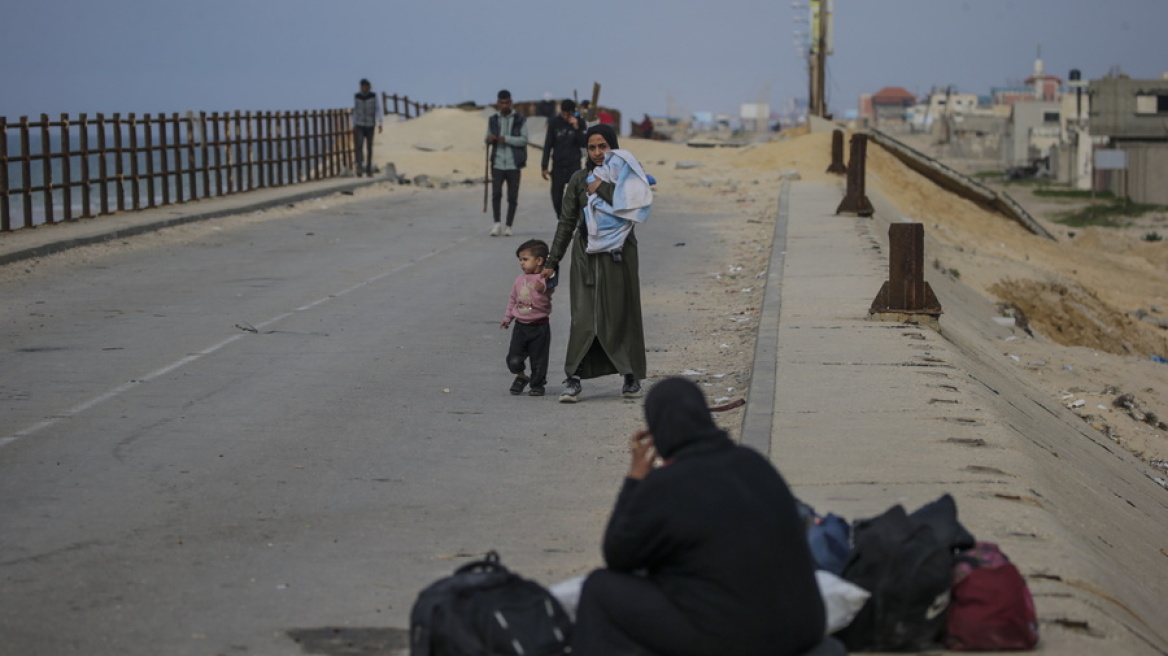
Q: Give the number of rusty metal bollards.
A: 3